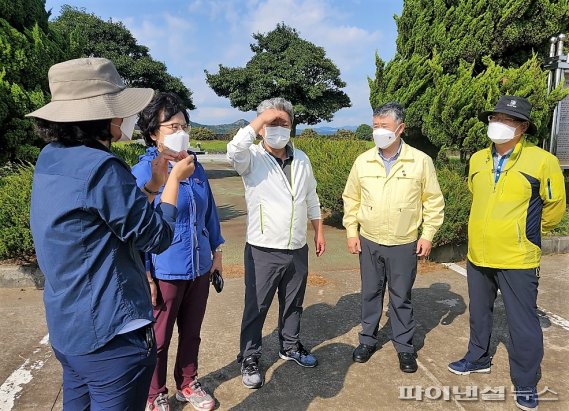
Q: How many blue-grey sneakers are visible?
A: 2